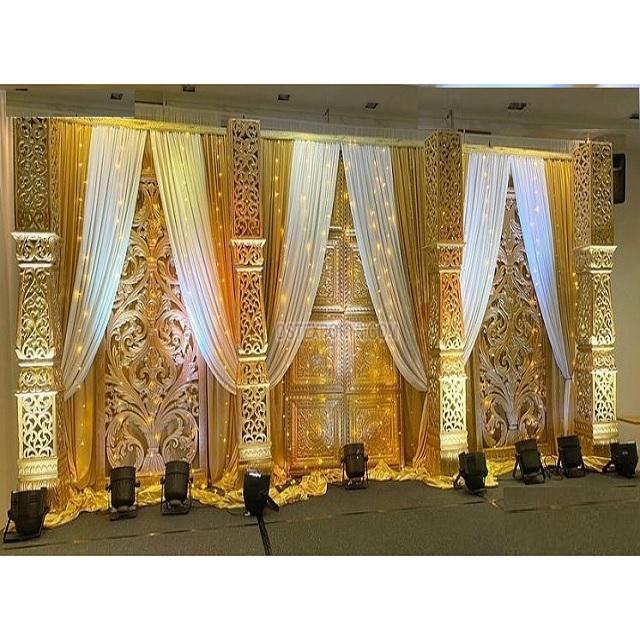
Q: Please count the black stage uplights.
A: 9